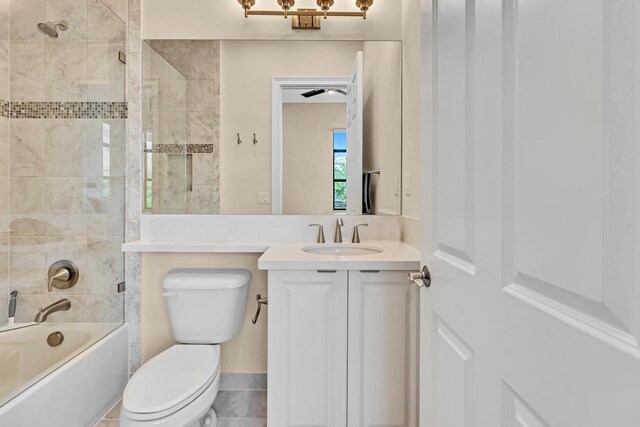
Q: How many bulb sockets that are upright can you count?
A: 4